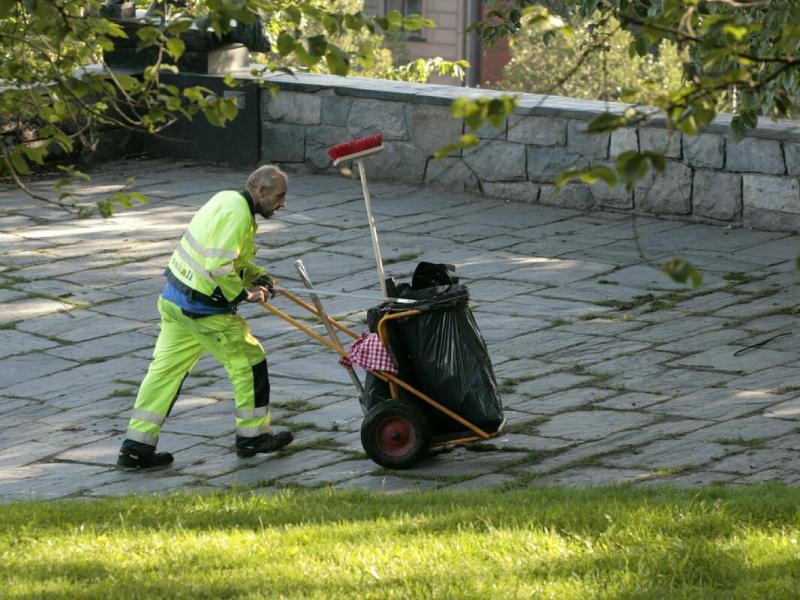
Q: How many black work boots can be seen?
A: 2